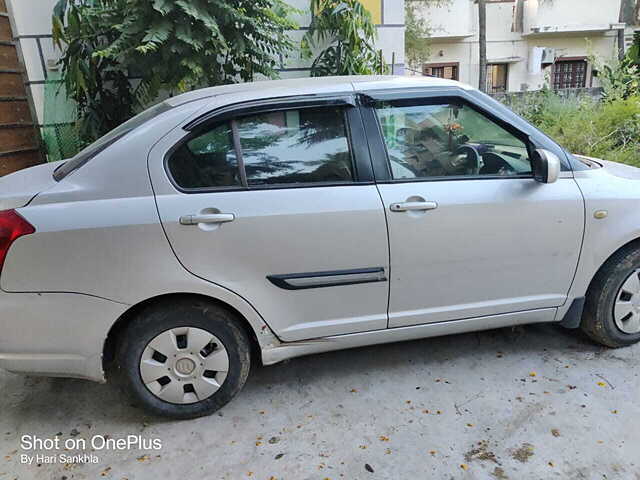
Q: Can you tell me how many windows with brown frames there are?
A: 2